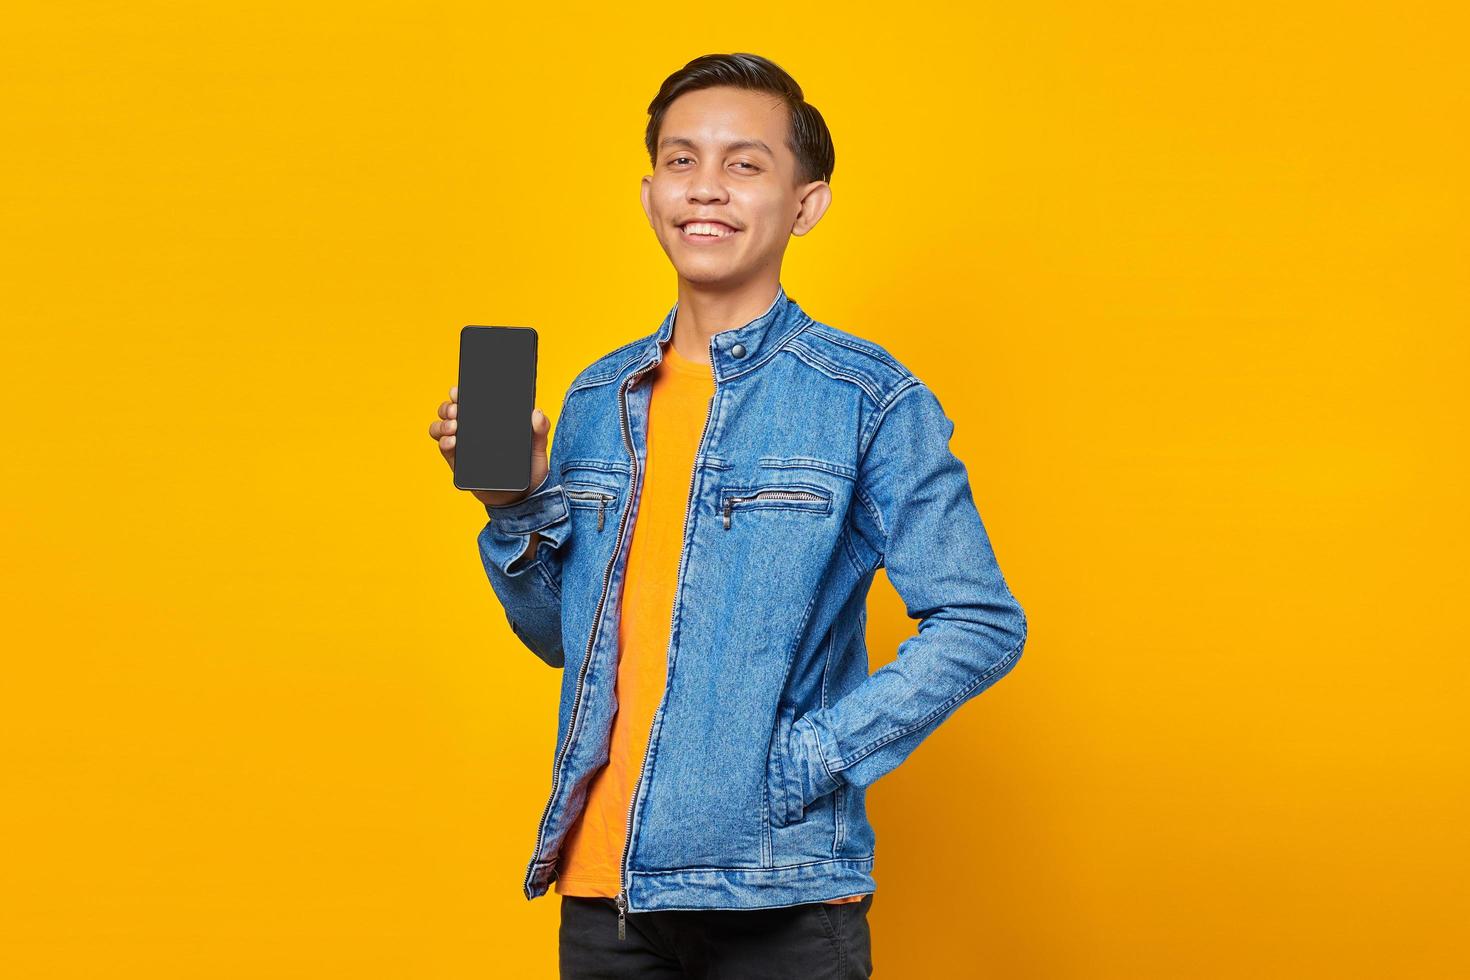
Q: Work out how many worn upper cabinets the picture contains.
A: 0